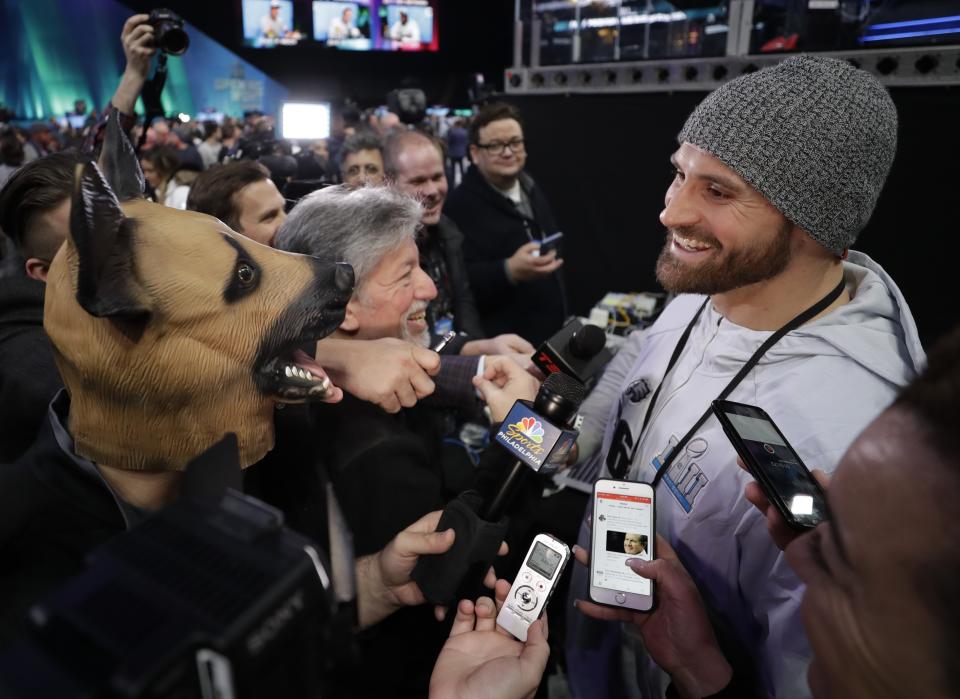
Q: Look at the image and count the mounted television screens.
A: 3